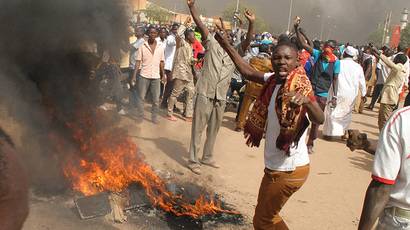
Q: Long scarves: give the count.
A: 1